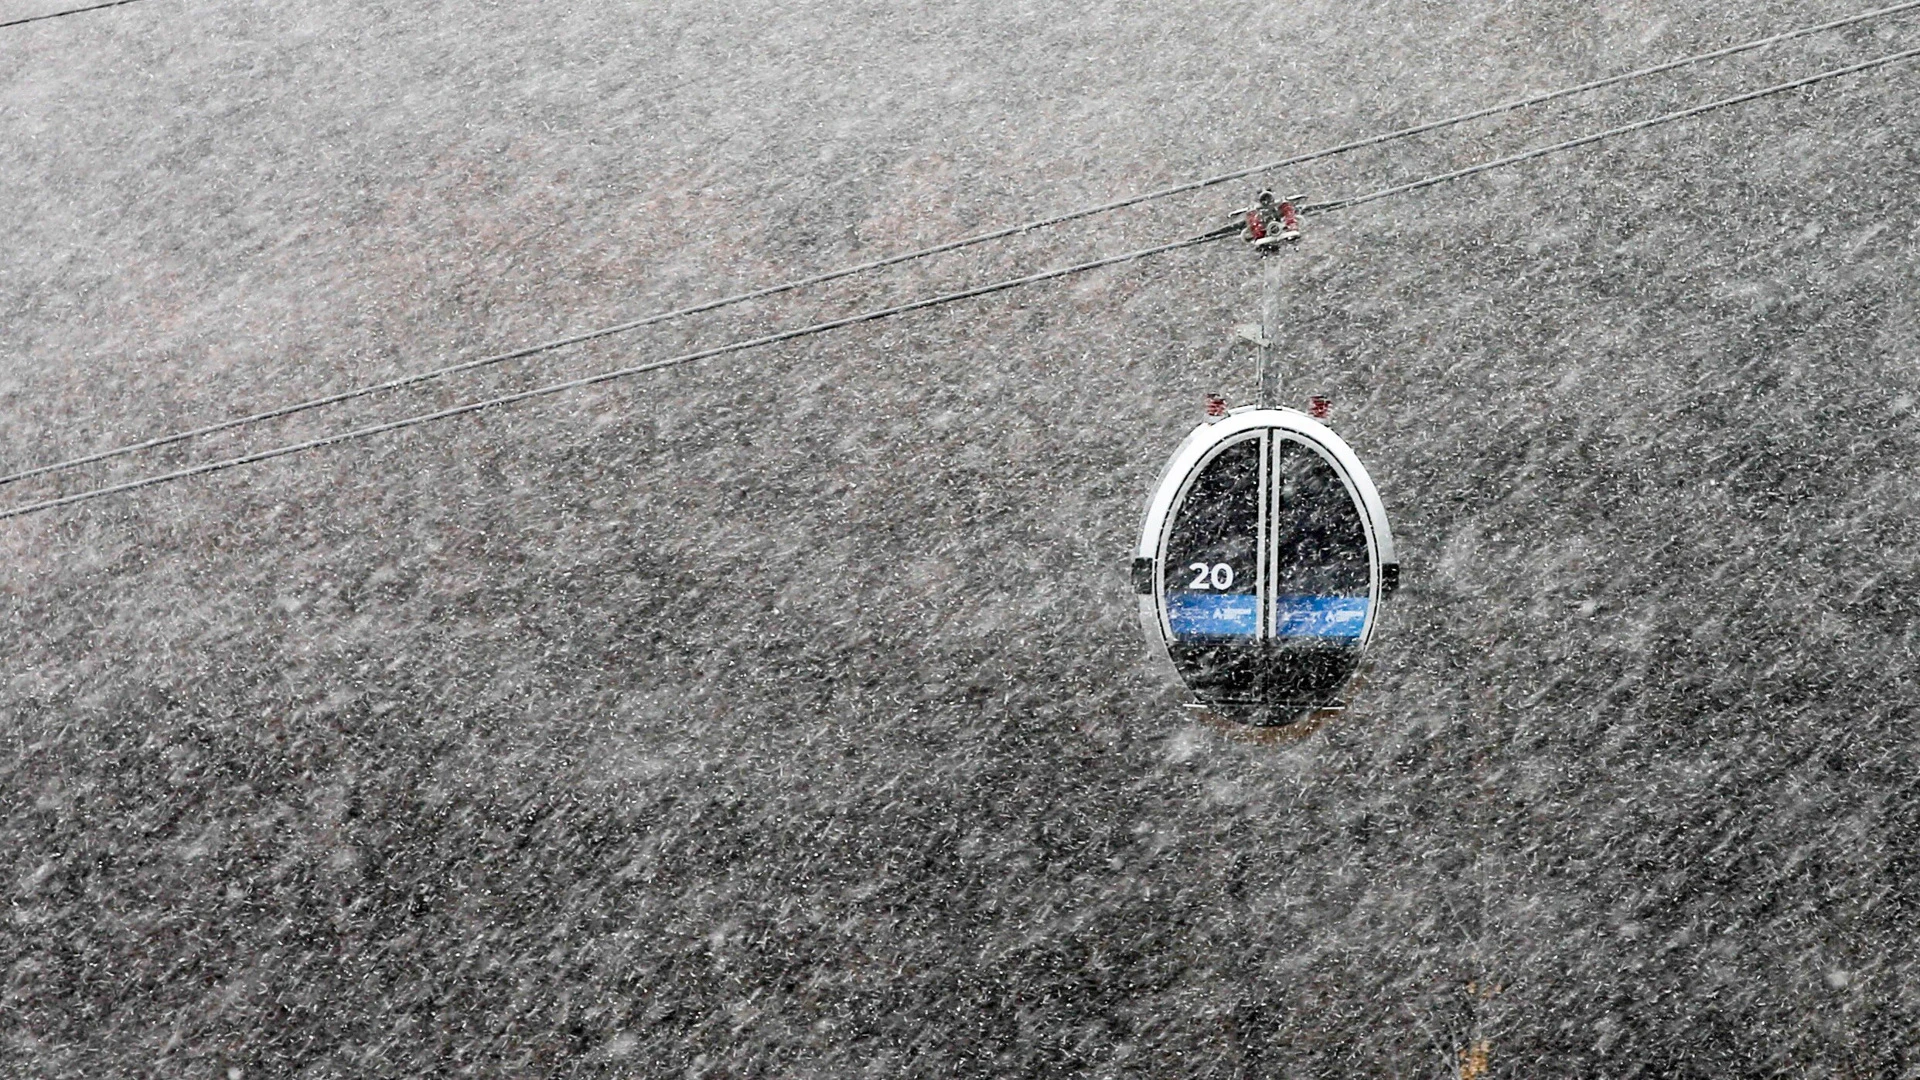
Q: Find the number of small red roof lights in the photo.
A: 2